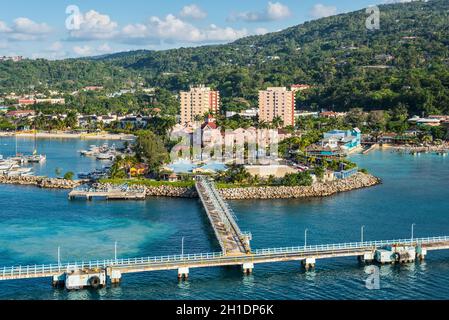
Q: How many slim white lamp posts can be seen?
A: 6